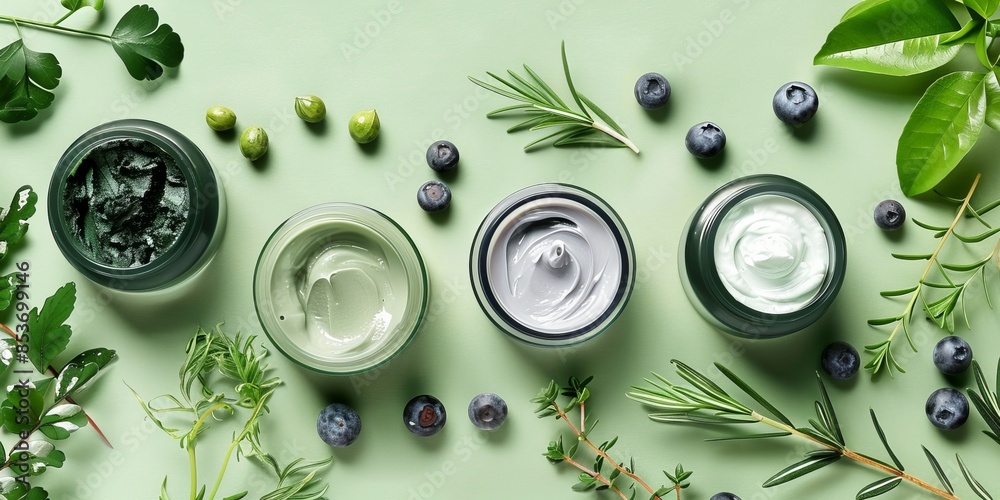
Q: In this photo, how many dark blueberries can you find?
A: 13